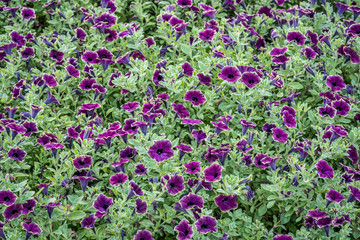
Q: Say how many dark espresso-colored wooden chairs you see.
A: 0